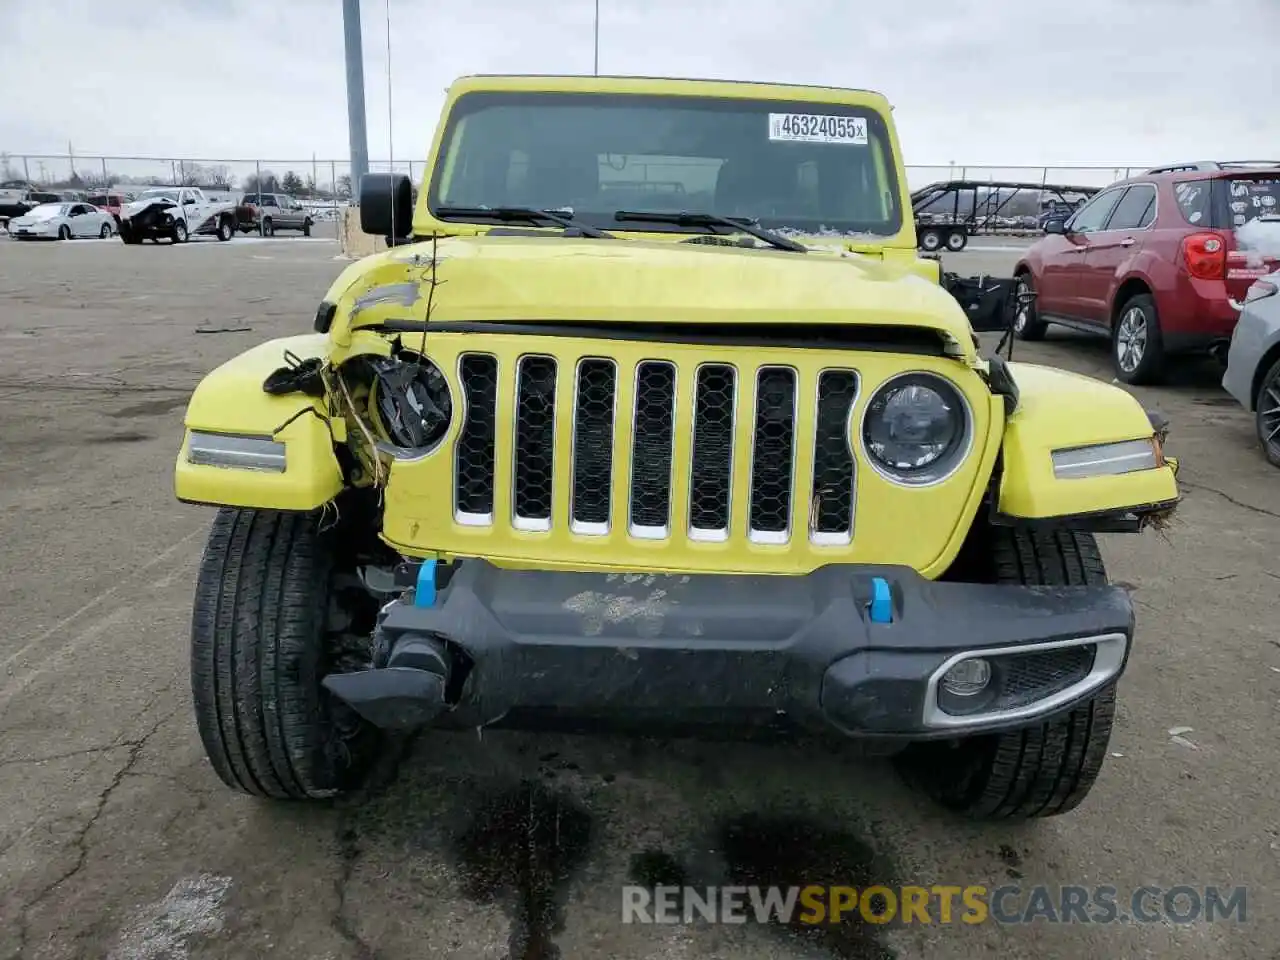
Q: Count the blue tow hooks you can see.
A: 2